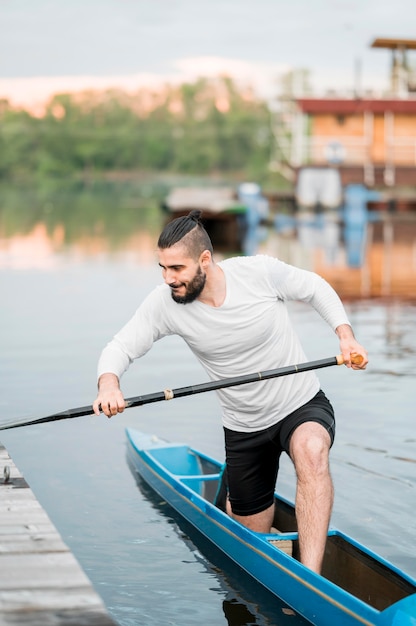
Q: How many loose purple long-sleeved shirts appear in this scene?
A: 0